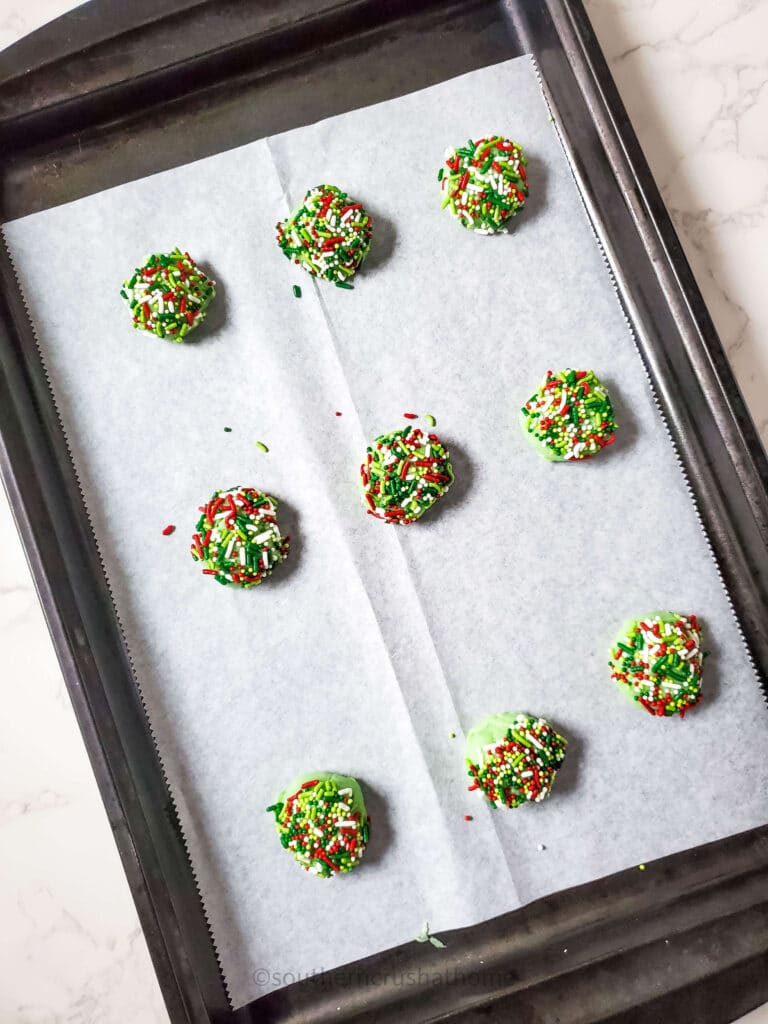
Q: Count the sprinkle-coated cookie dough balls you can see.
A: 9